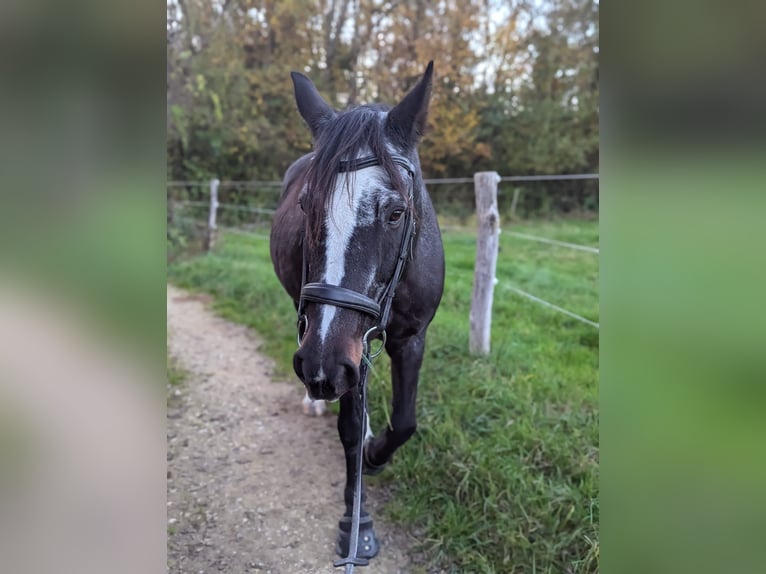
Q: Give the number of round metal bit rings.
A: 2